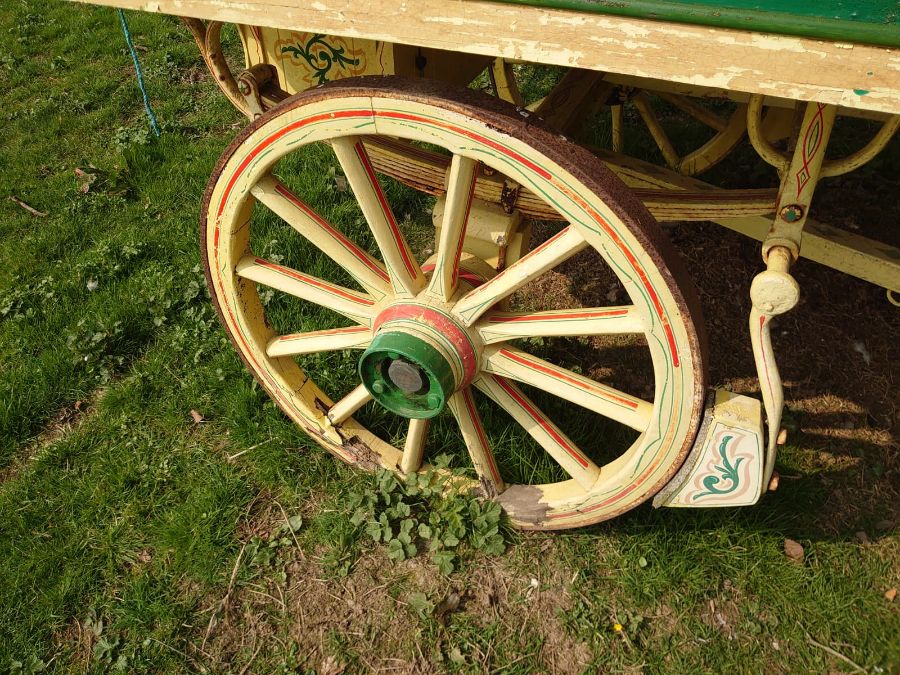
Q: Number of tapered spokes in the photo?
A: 12